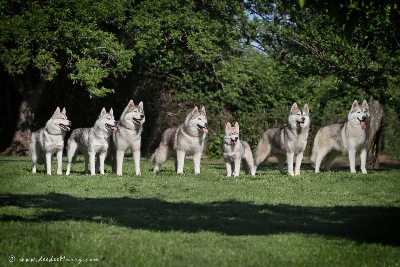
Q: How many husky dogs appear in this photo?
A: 7